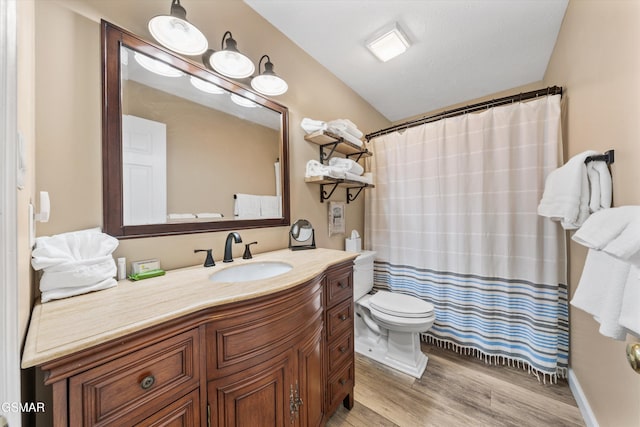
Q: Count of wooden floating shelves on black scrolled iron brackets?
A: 2